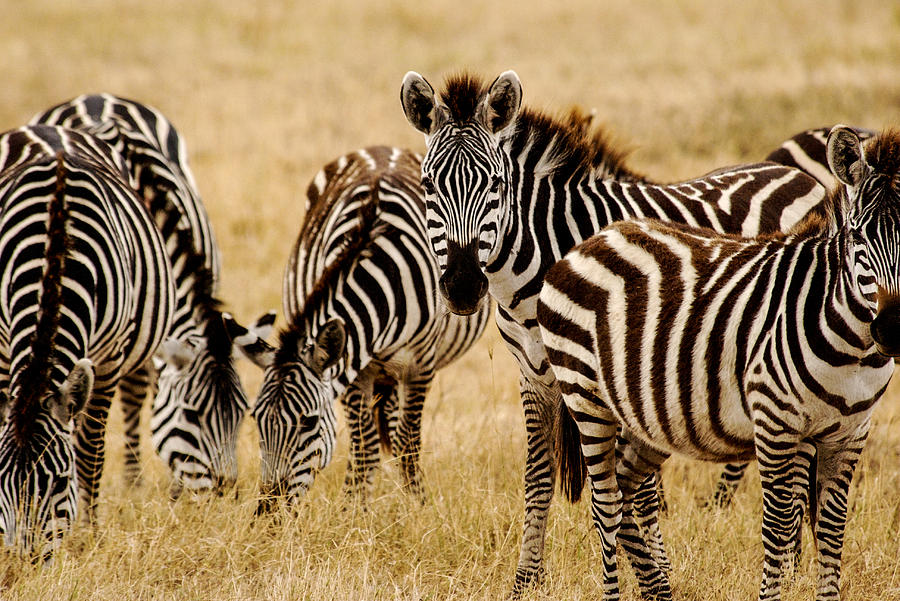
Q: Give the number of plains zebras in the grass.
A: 6